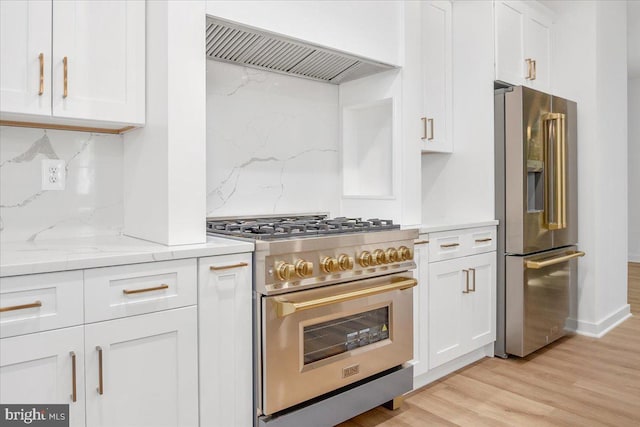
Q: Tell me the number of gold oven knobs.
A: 8